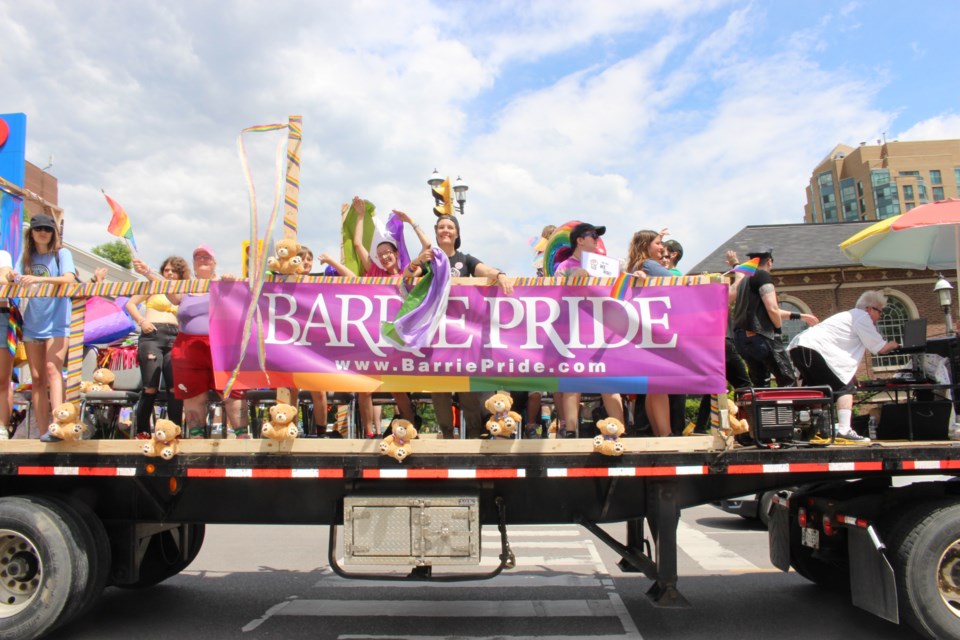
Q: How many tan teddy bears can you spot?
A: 9